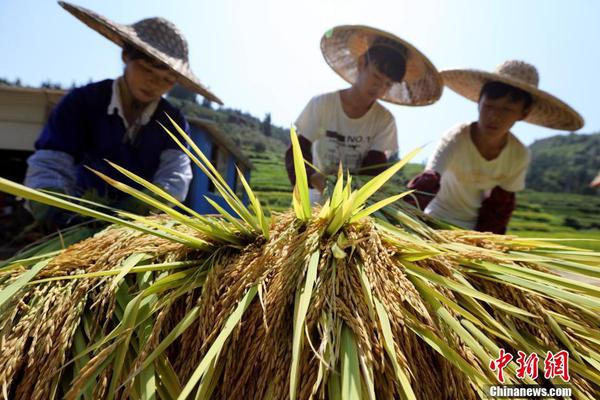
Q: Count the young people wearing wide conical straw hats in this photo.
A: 3